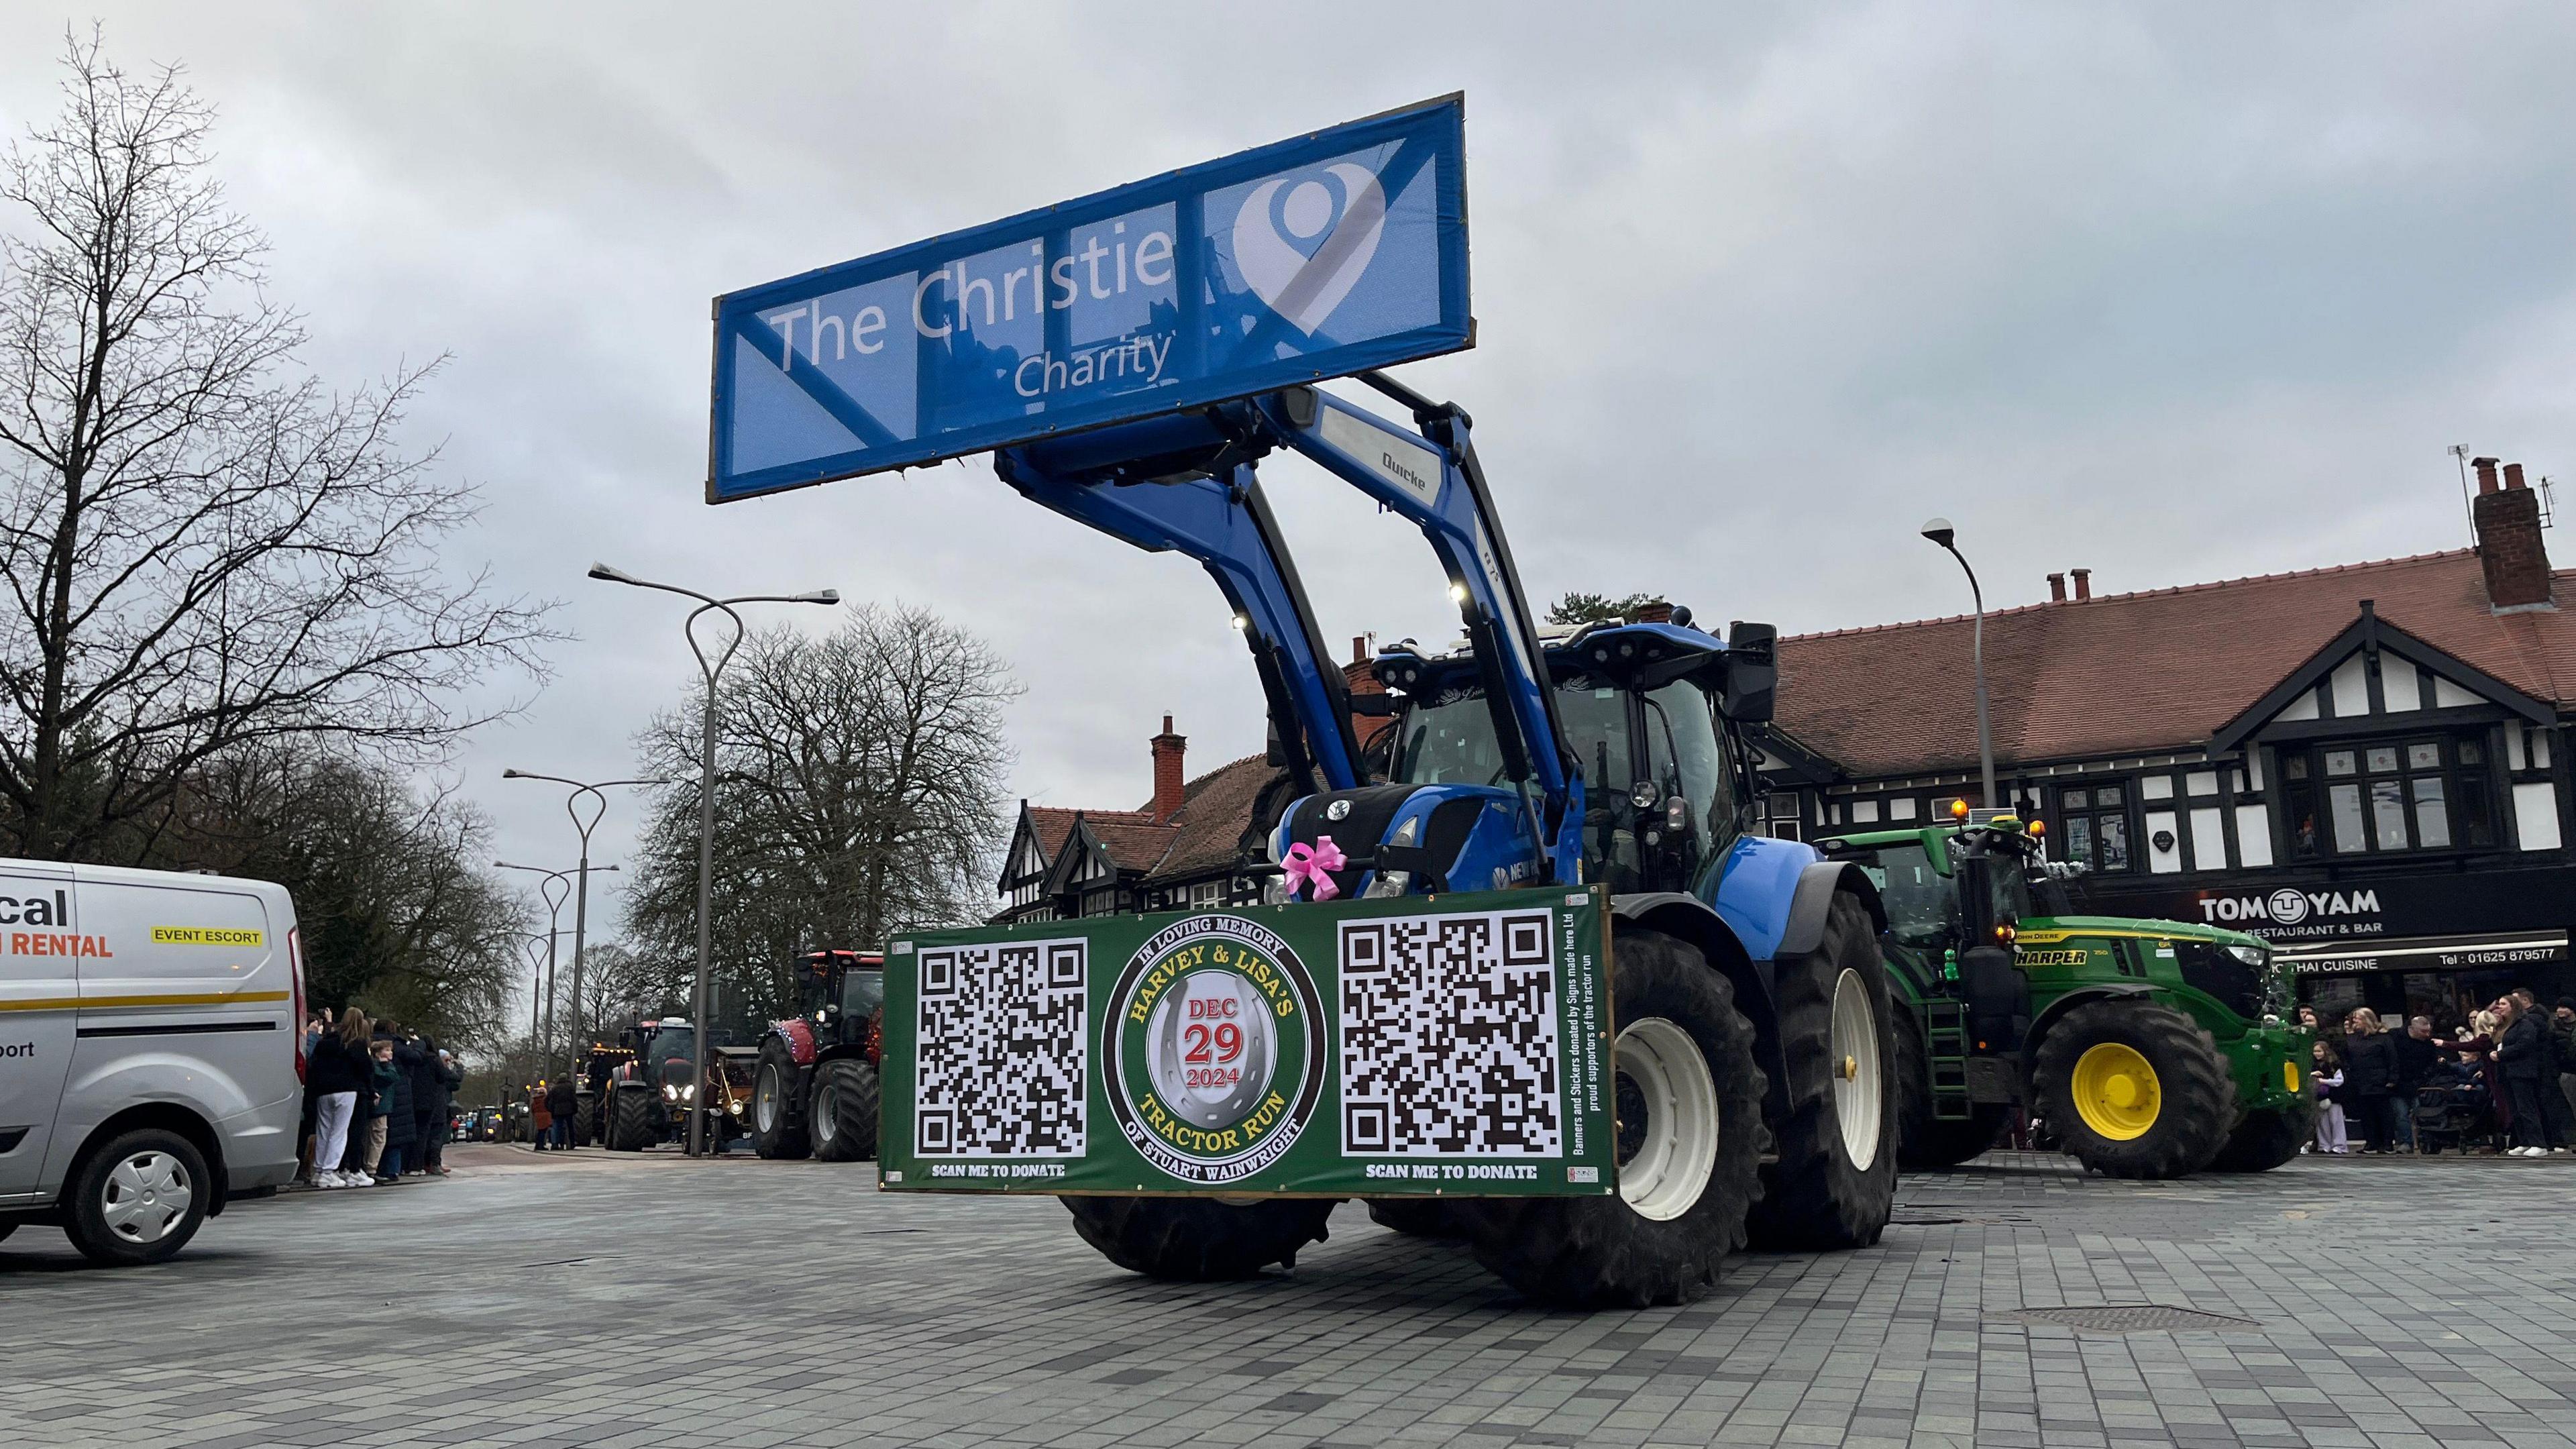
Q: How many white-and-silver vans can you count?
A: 1